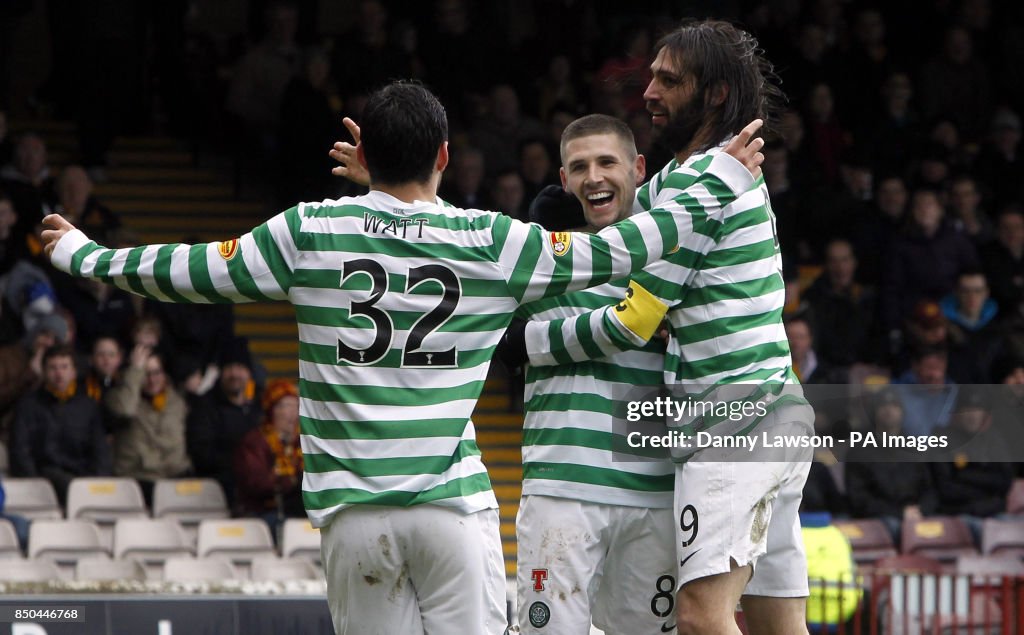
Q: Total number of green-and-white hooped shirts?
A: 3